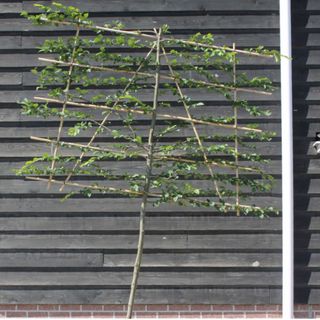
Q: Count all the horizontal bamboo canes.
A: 5